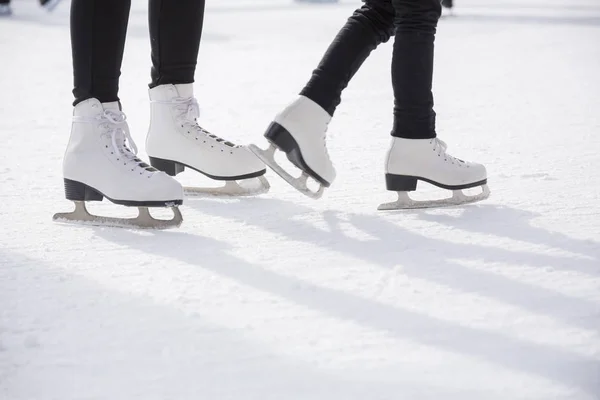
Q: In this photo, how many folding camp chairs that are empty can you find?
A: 0